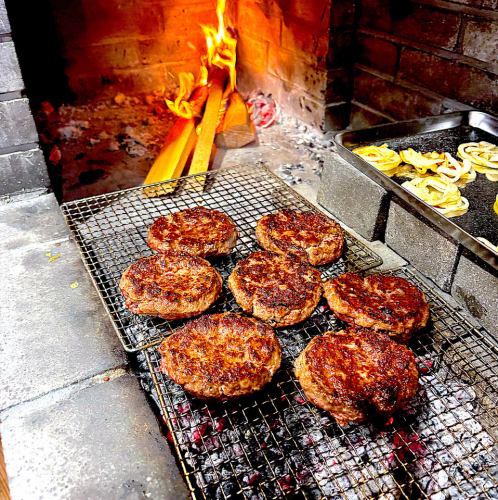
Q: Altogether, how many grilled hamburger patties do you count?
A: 7